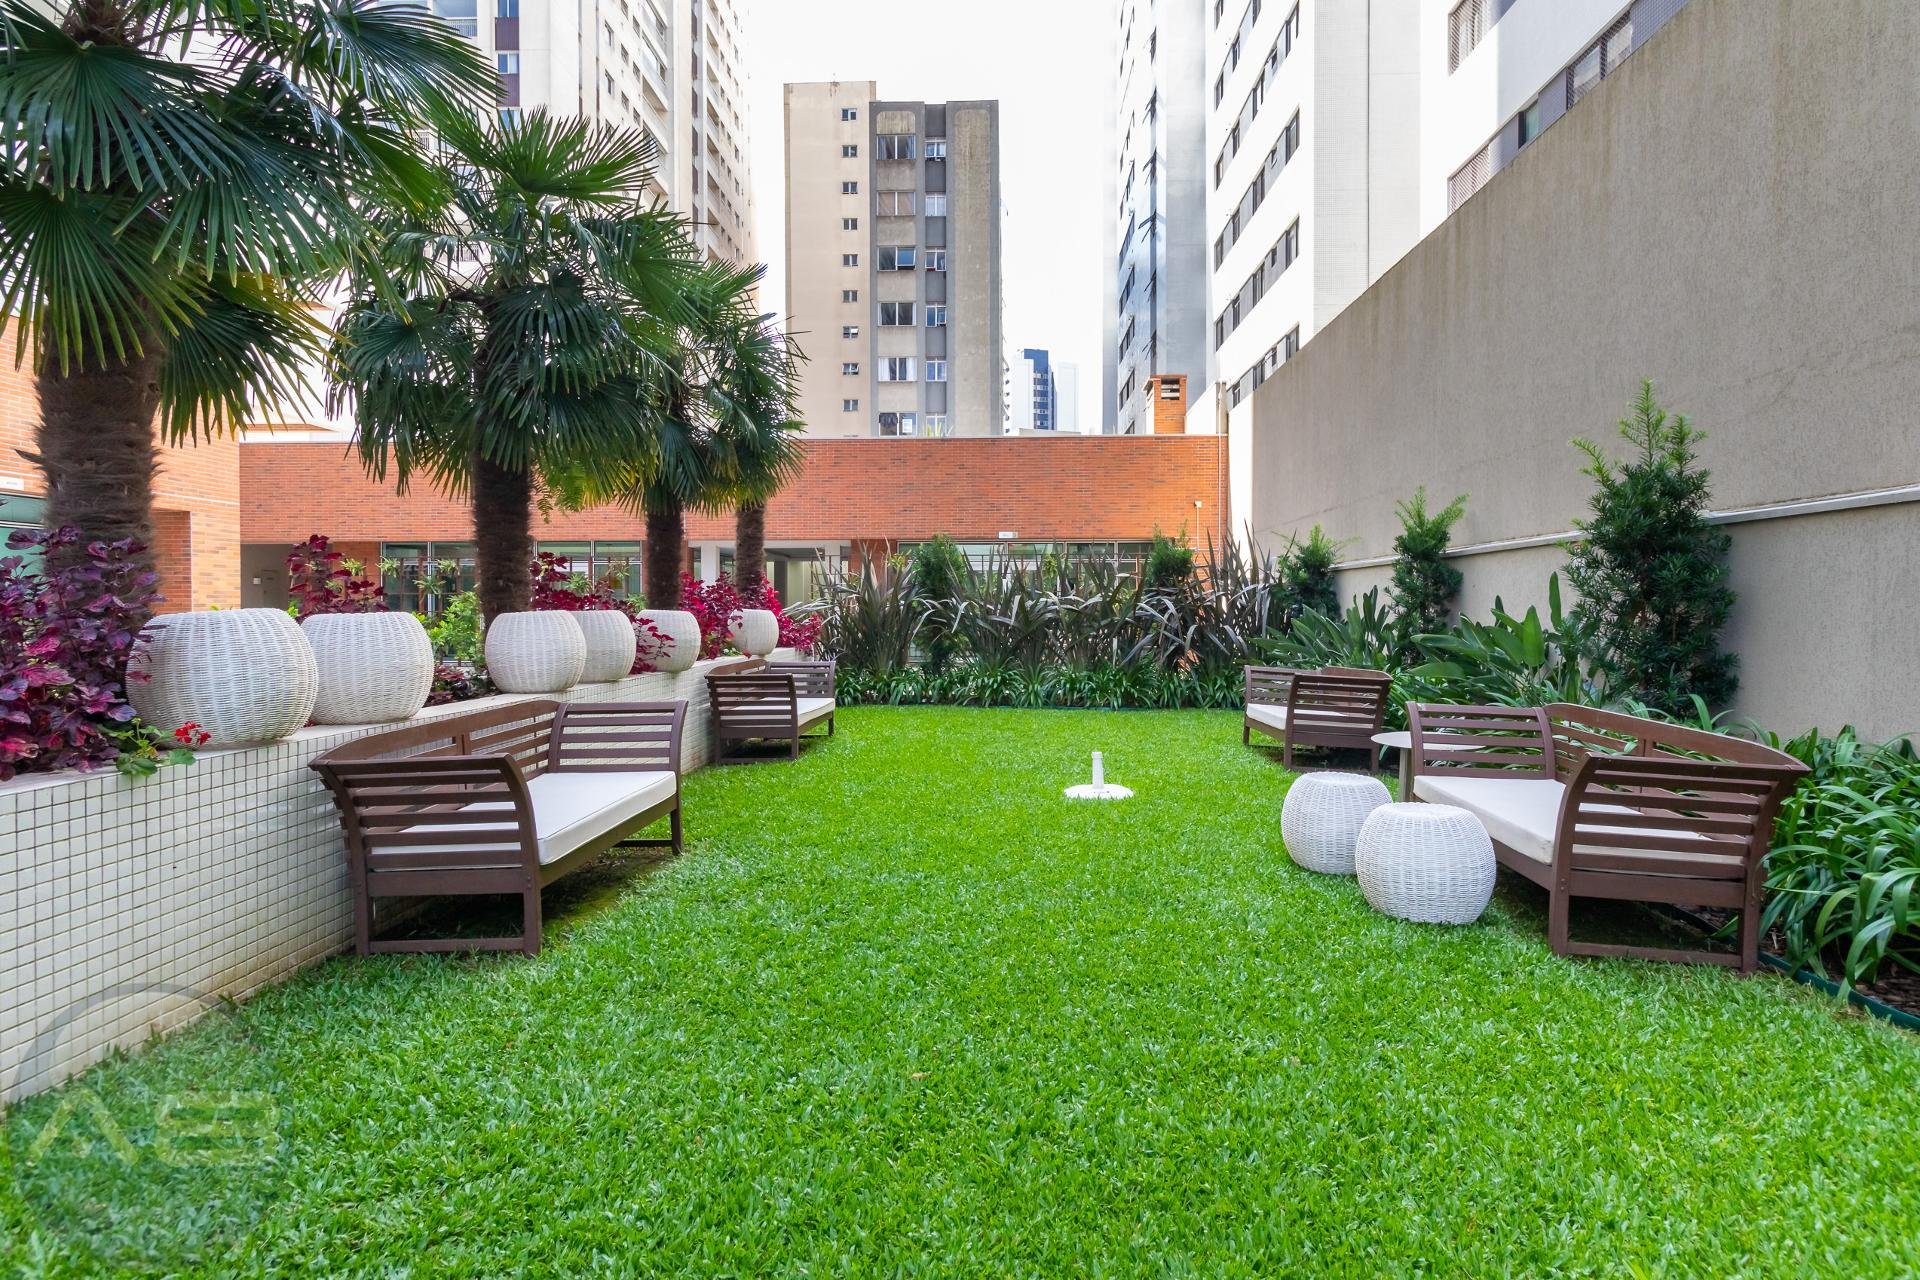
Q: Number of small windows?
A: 9